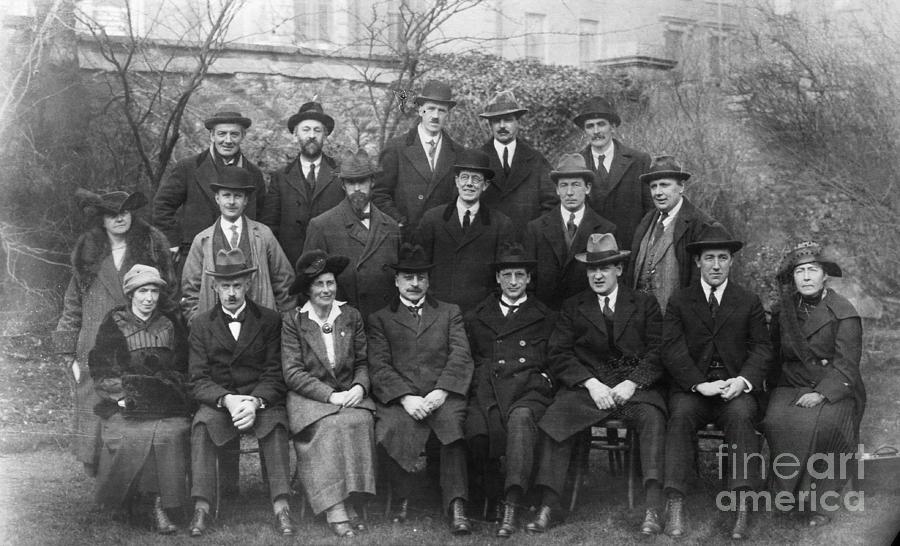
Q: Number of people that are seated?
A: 8